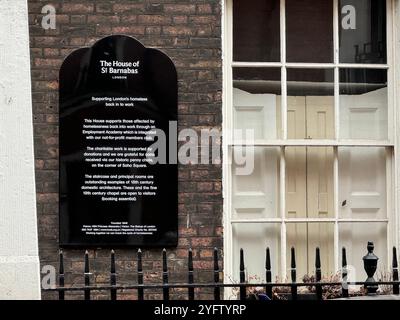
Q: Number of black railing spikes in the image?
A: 13